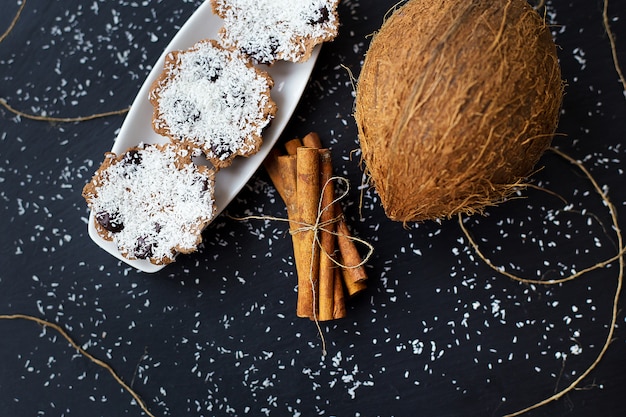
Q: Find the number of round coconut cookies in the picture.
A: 3